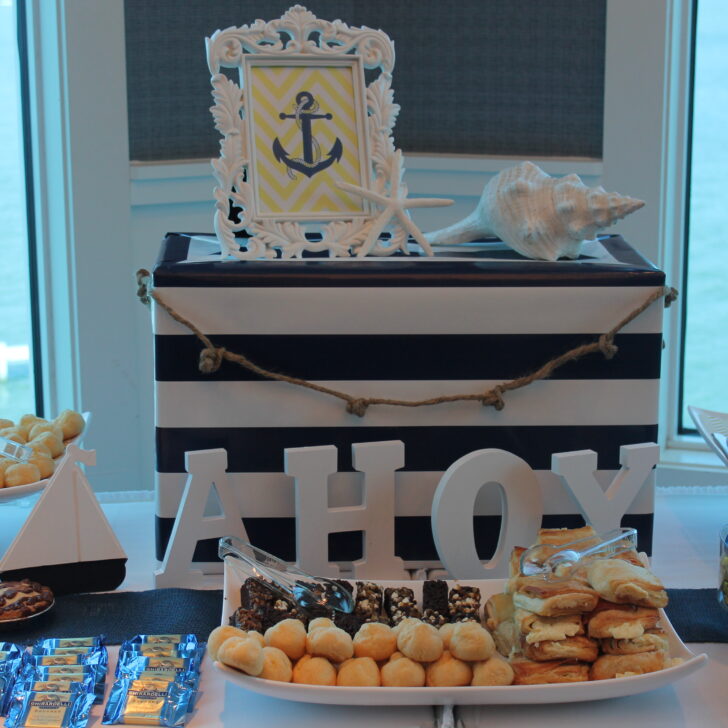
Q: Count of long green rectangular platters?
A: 0